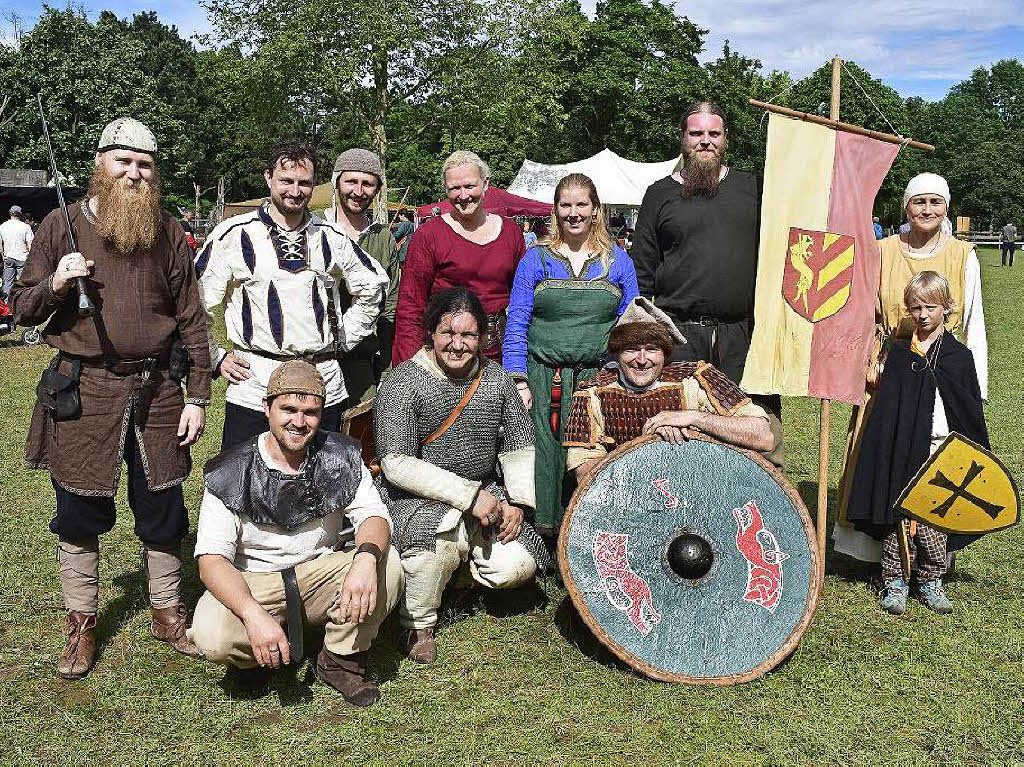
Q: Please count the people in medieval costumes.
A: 11